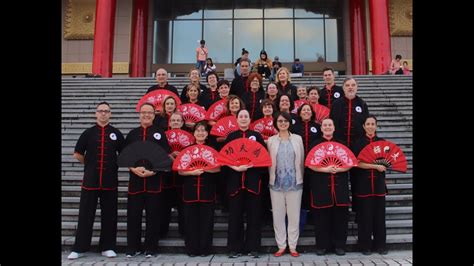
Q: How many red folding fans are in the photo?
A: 12